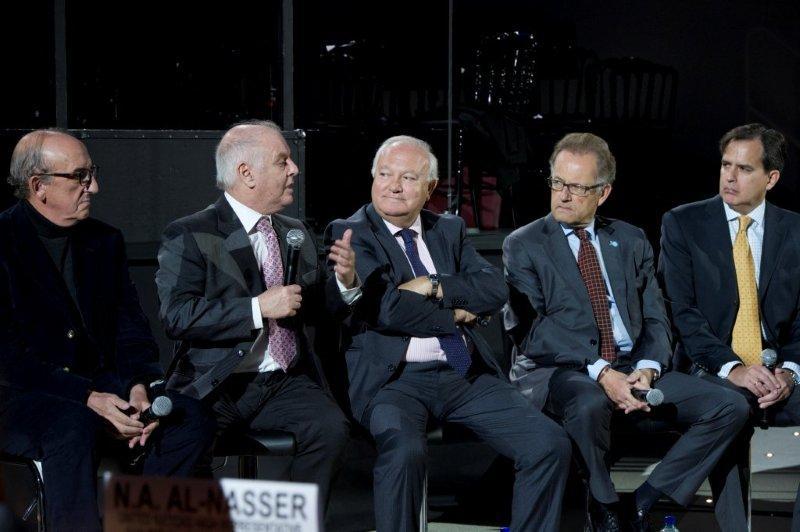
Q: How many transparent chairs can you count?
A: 0